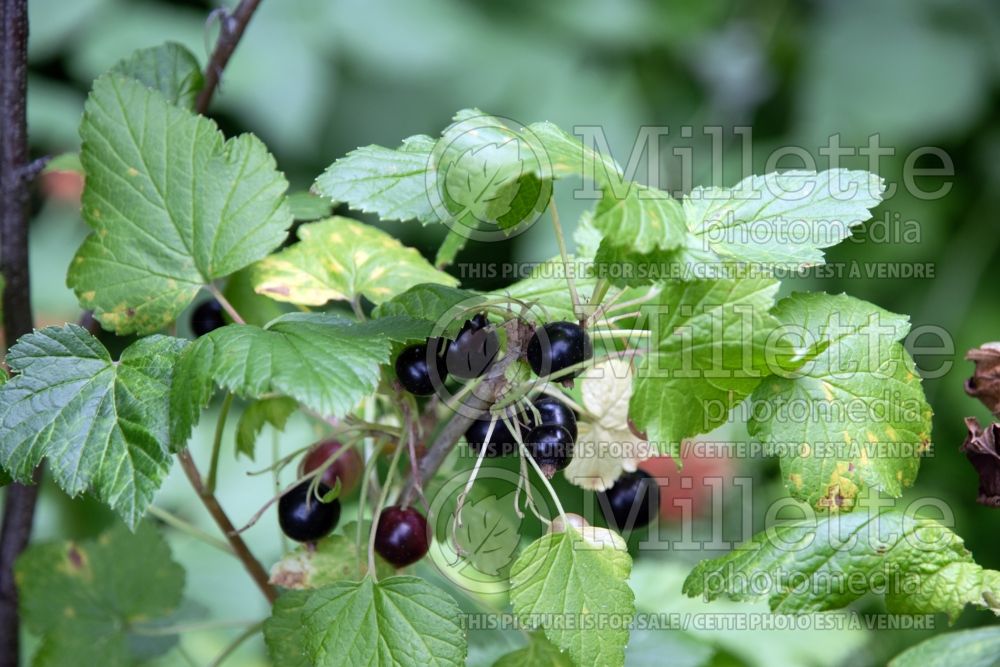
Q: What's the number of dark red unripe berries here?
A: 2